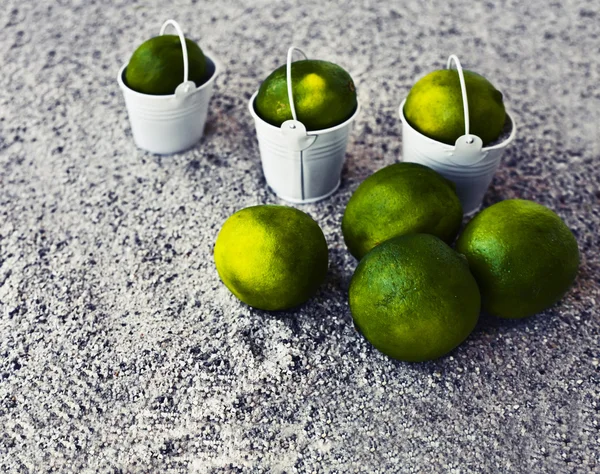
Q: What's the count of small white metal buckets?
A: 3